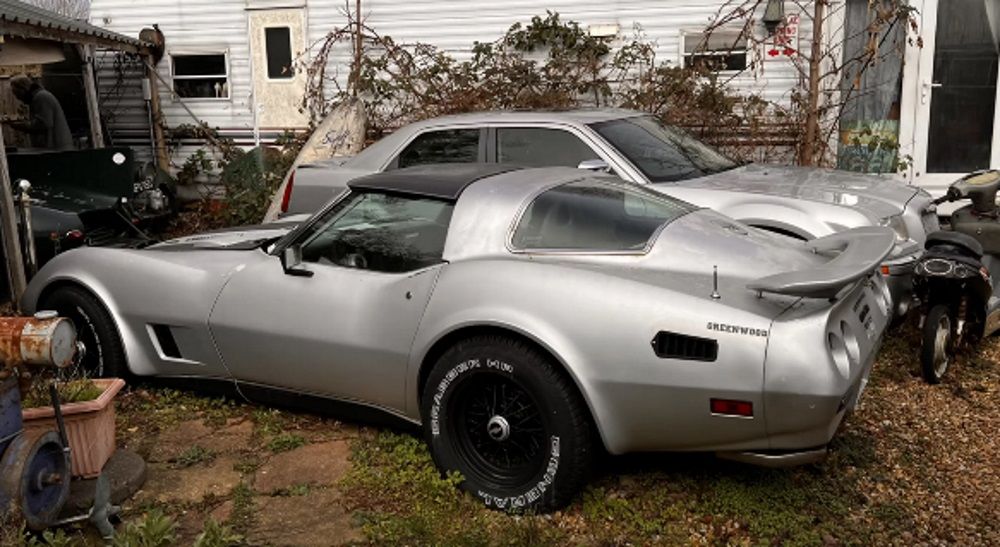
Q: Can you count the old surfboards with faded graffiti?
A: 1